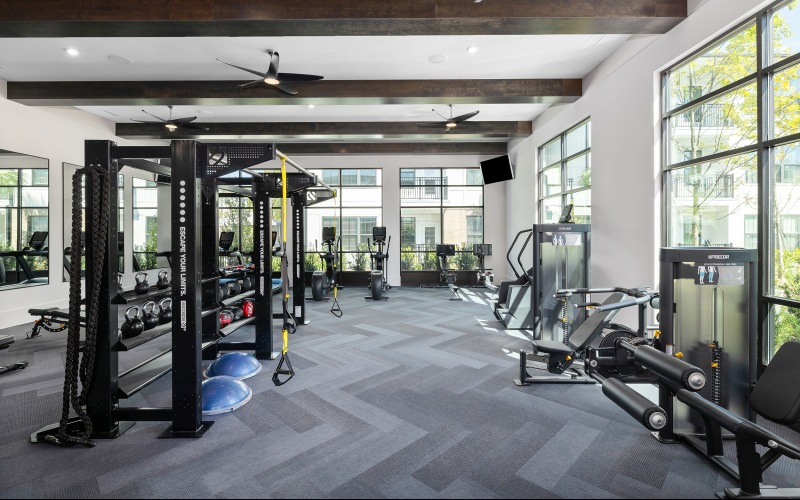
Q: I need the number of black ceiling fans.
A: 3